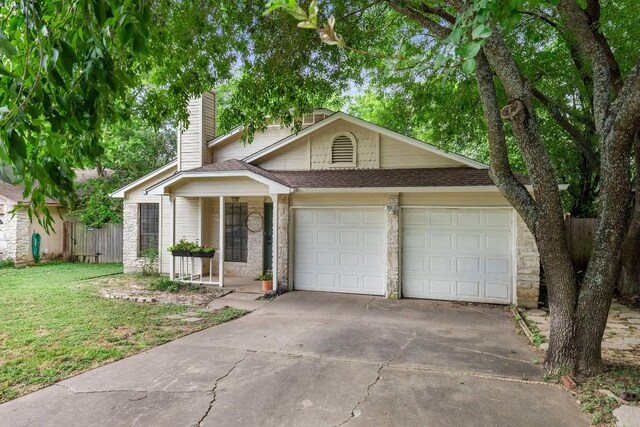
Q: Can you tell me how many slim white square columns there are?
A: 3